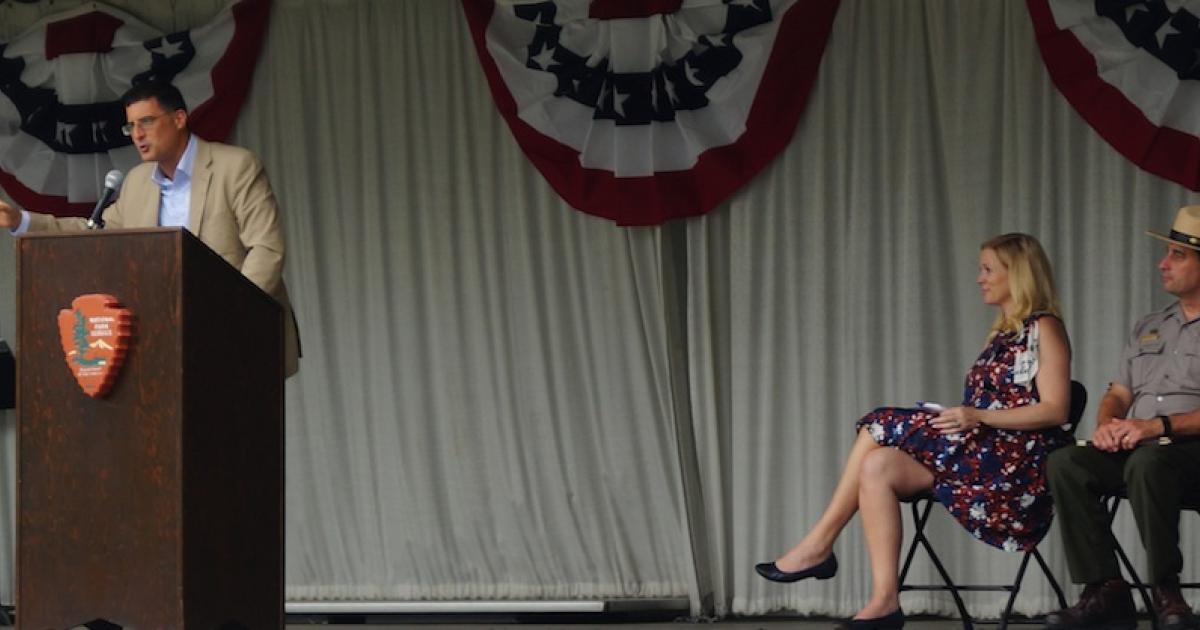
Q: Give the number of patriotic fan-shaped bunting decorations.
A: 3